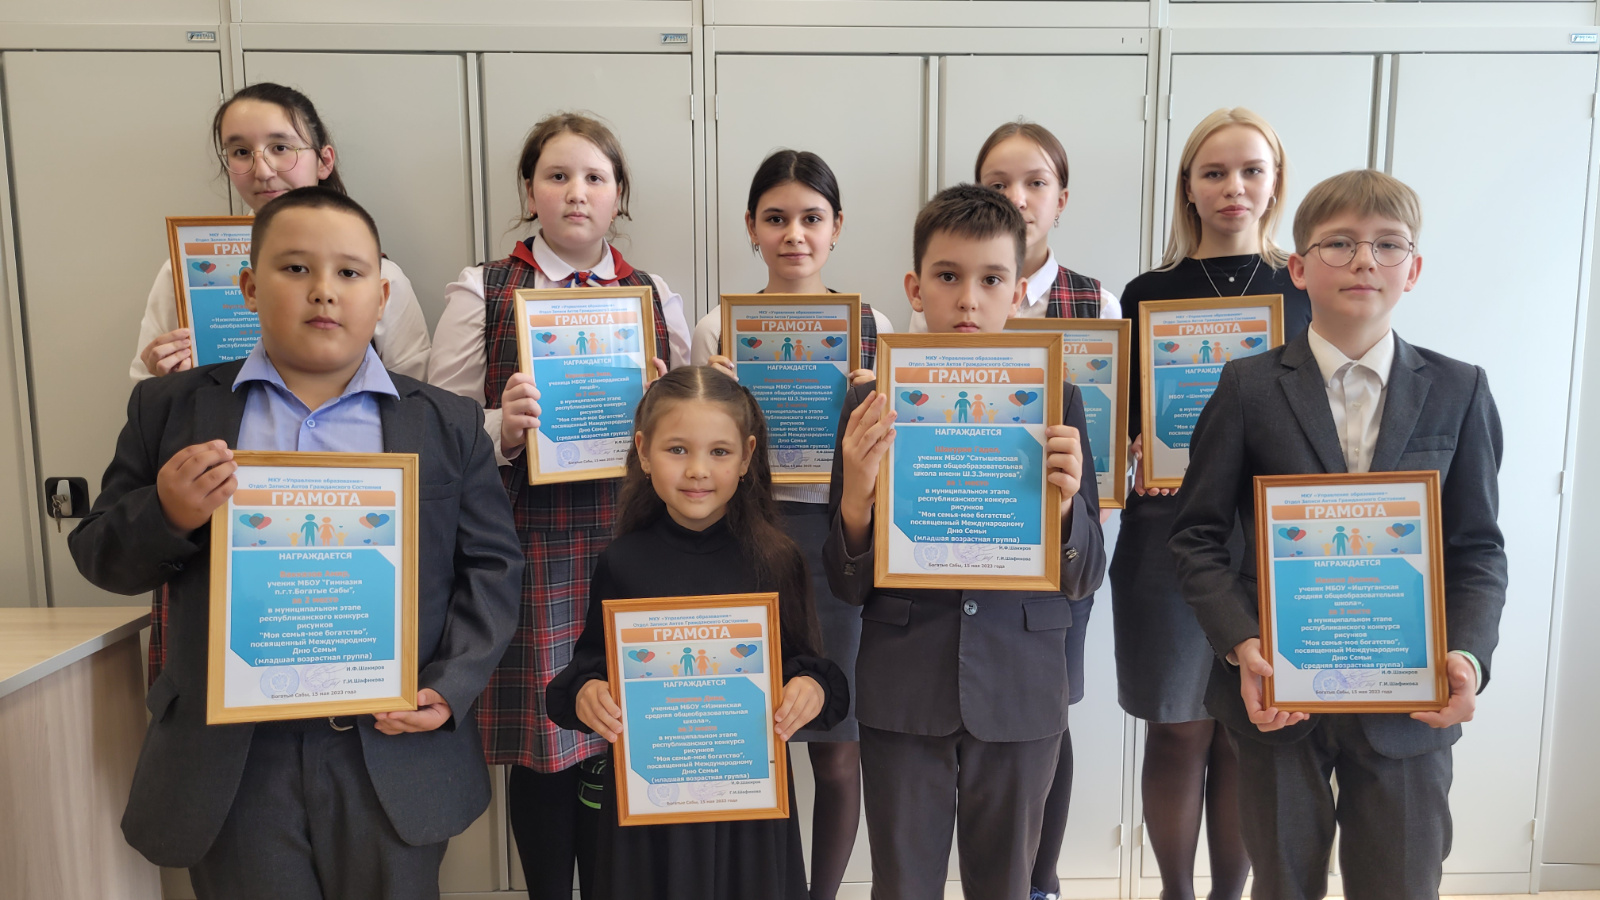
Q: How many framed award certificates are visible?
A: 9